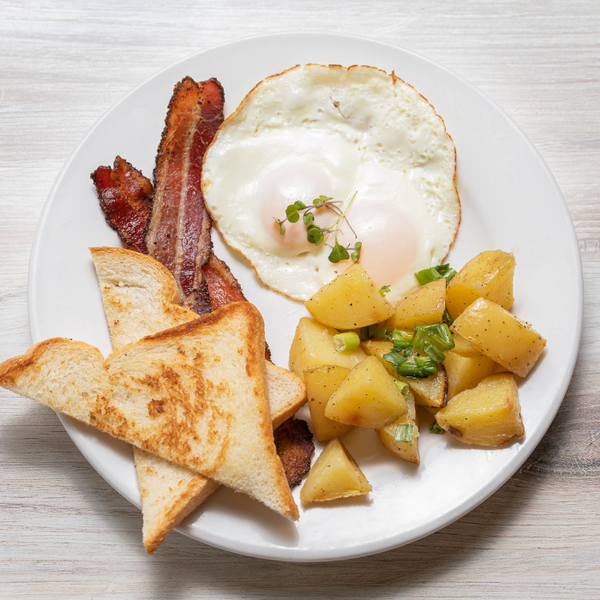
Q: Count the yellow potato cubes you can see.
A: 12